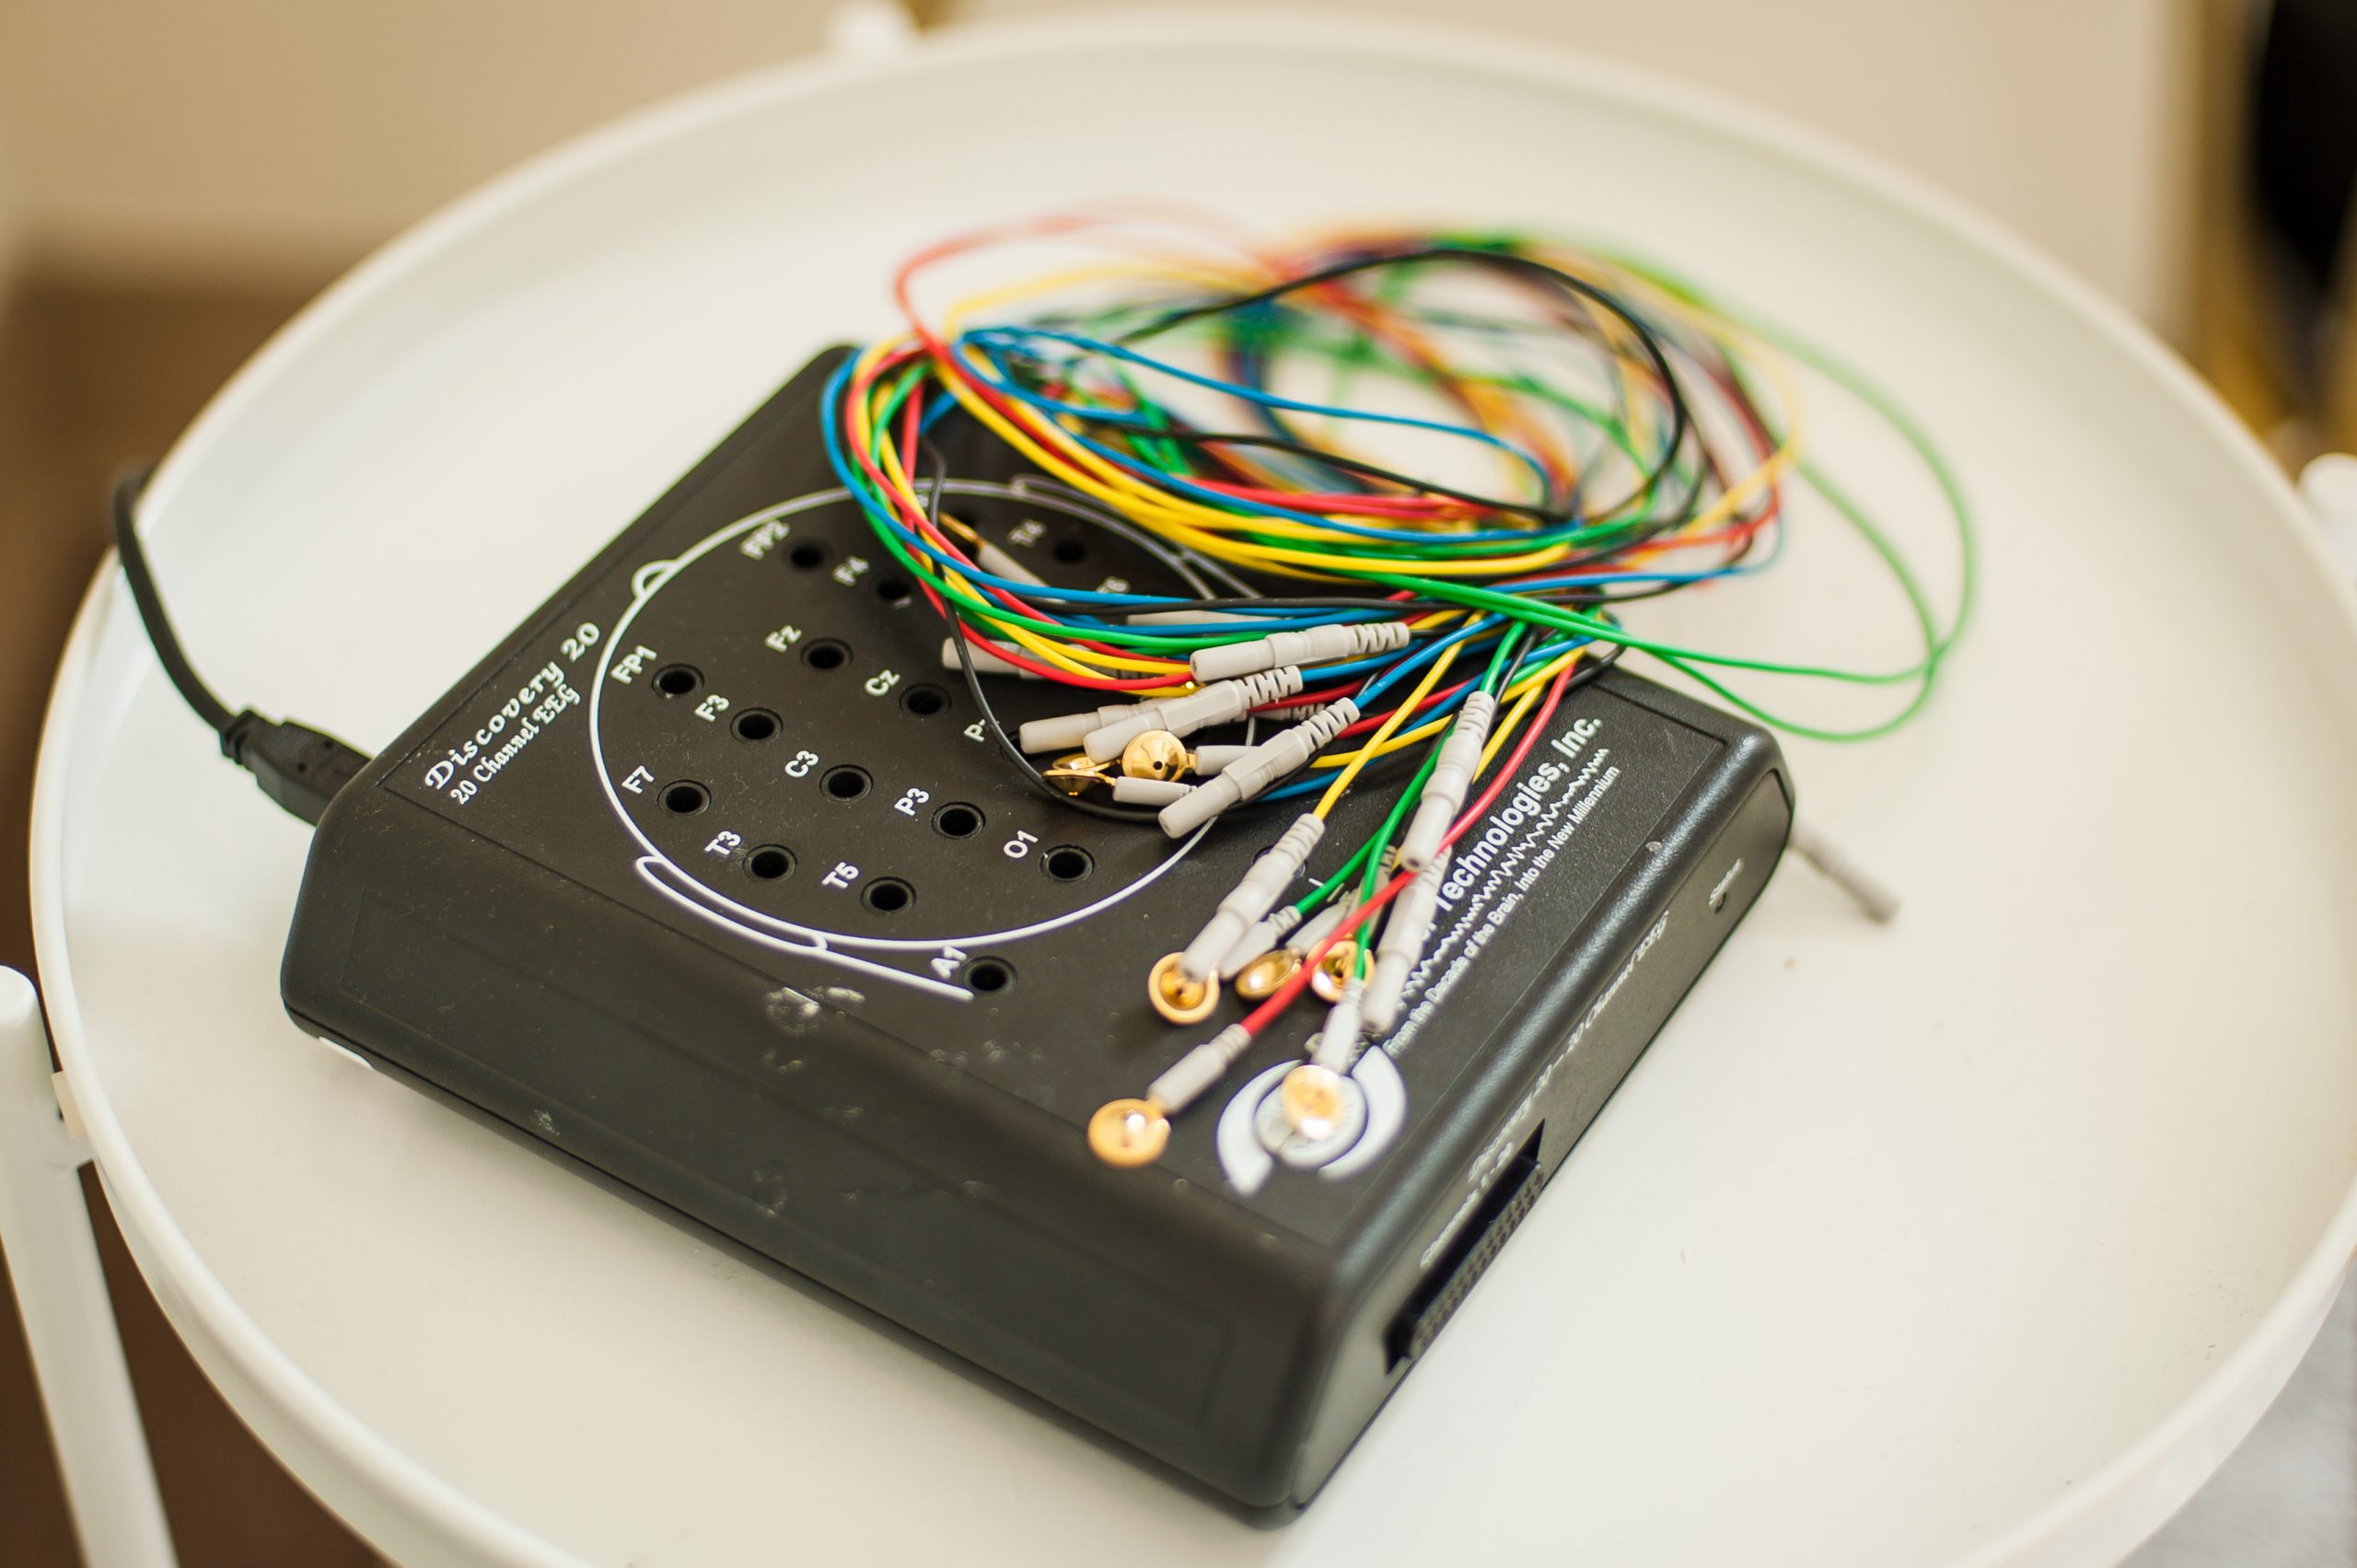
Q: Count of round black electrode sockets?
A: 14